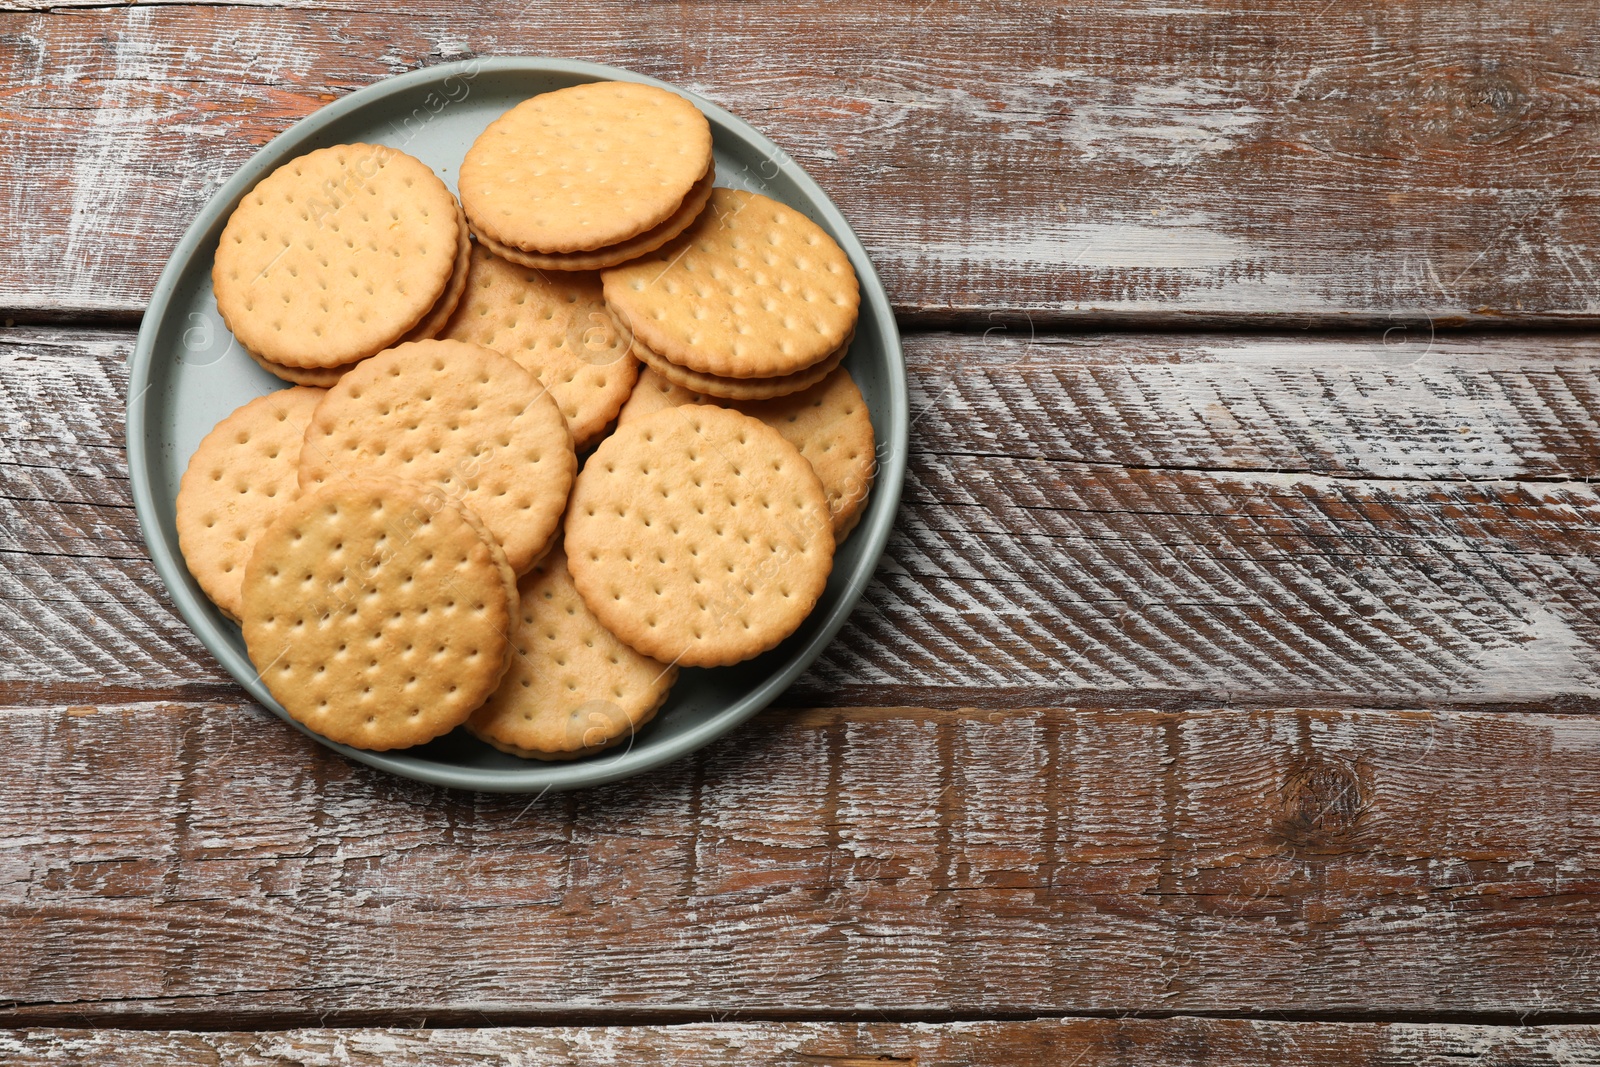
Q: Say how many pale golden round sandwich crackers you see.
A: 10